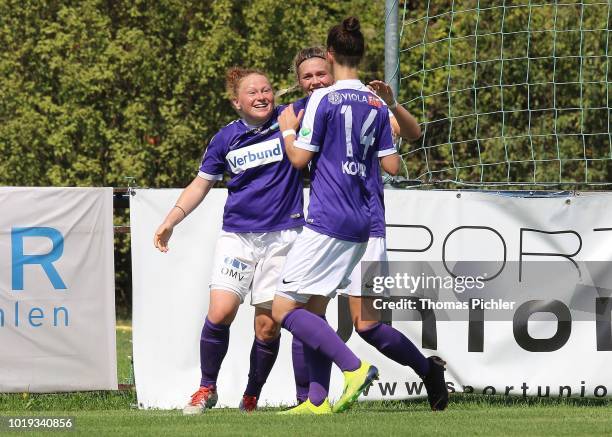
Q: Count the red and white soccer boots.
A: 2